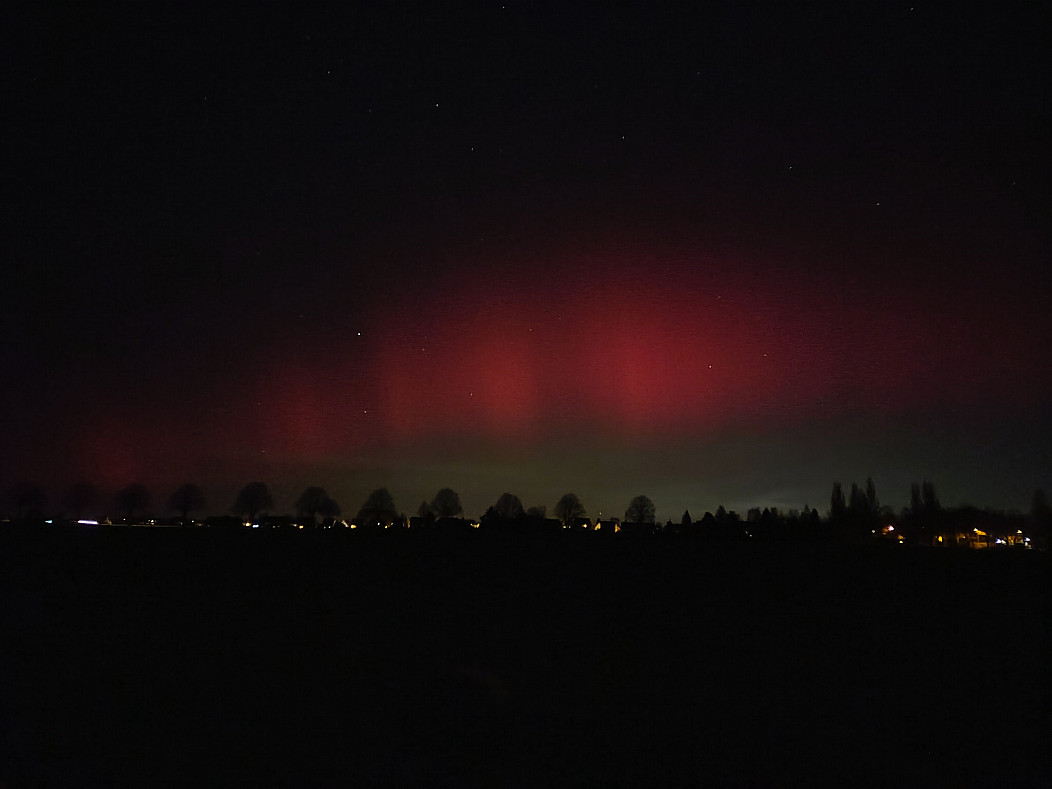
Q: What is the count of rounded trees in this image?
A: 11